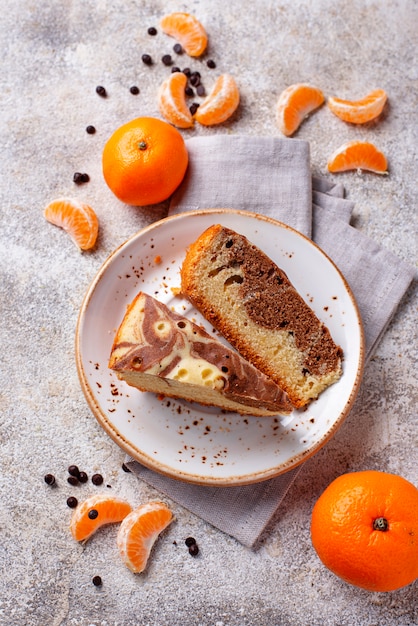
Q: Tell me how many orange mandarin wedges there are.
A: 9